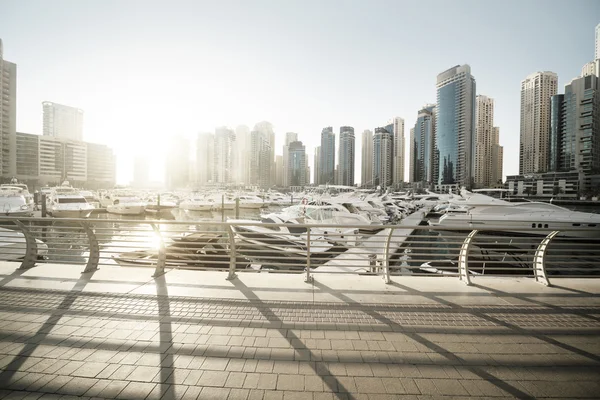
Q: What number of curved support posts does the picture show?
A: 8